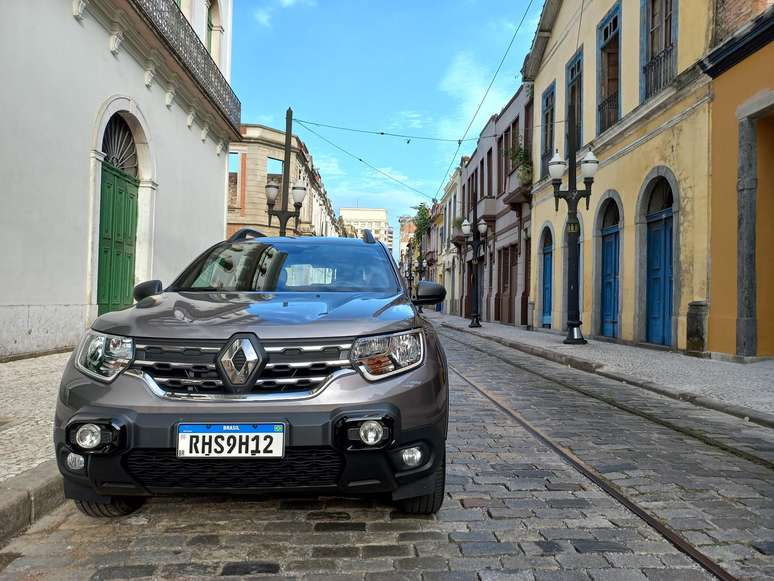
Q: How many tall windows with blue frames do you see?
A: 4